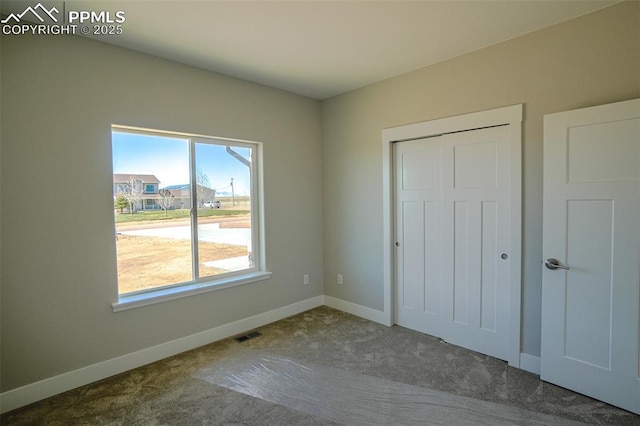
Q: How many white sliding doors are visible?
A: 2